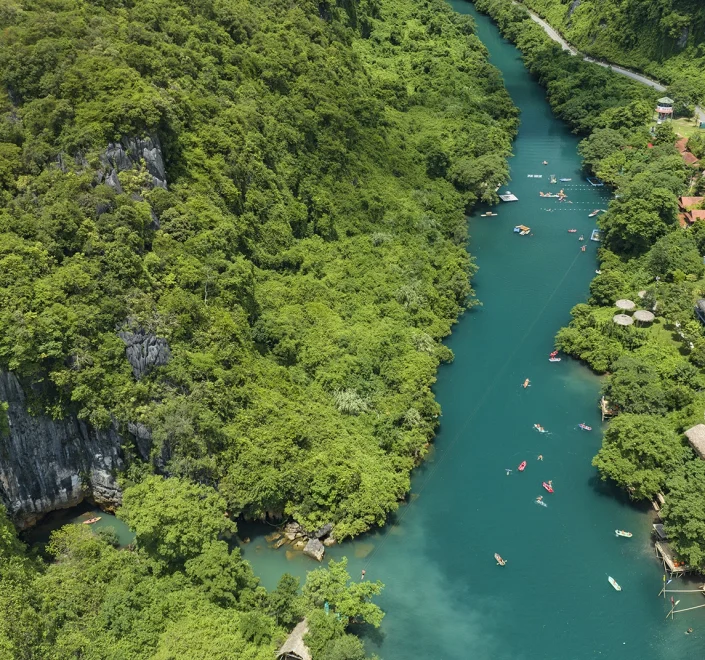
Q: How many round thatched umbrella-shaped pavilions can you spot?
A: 3